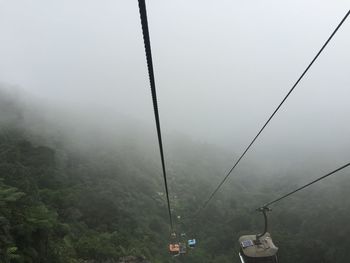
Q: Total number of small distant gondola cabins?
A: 2